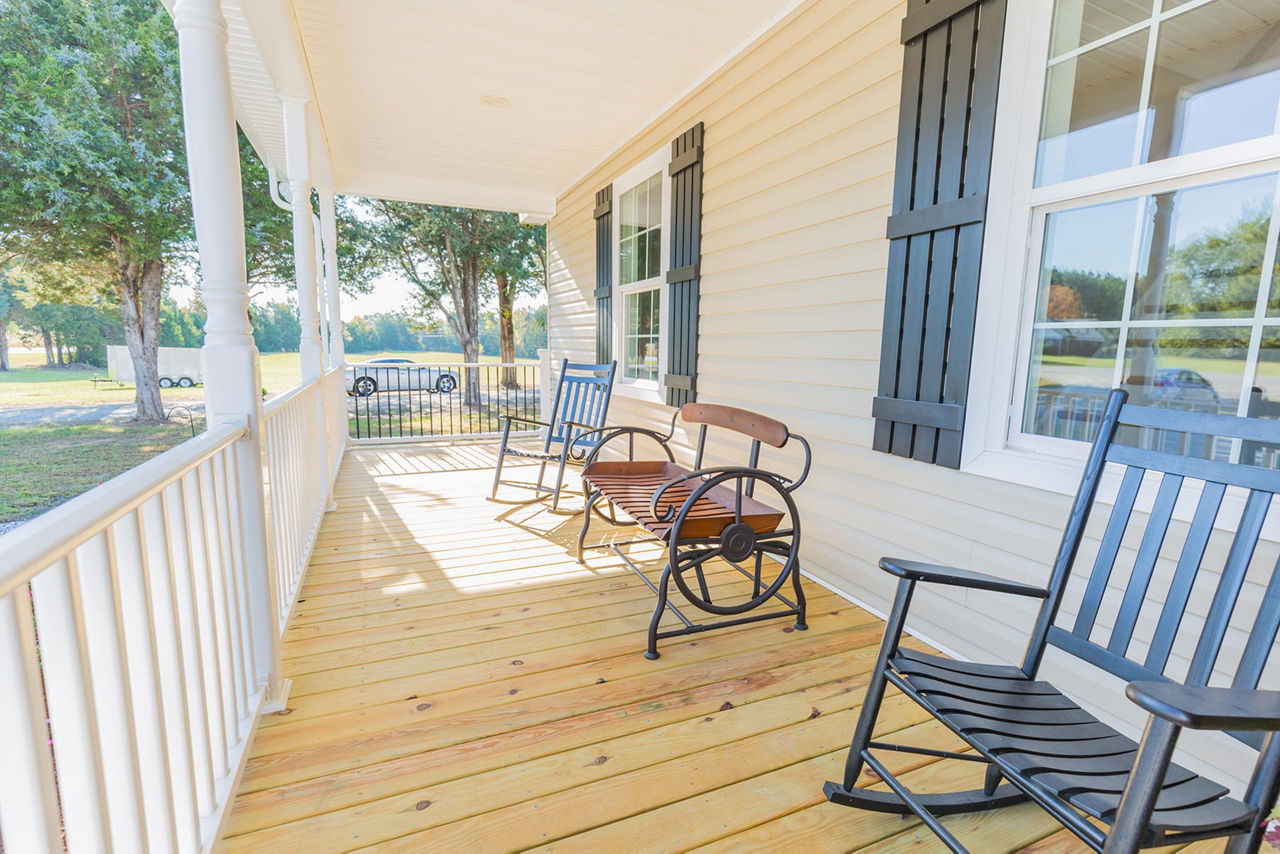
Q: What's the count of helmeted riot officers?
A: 0